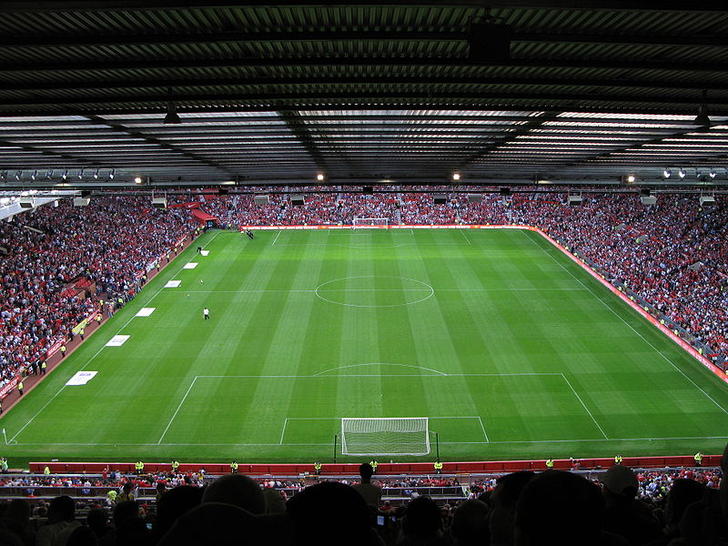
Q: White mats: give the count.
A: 6